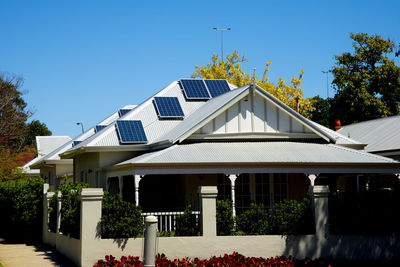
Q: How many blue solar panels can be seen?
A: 7